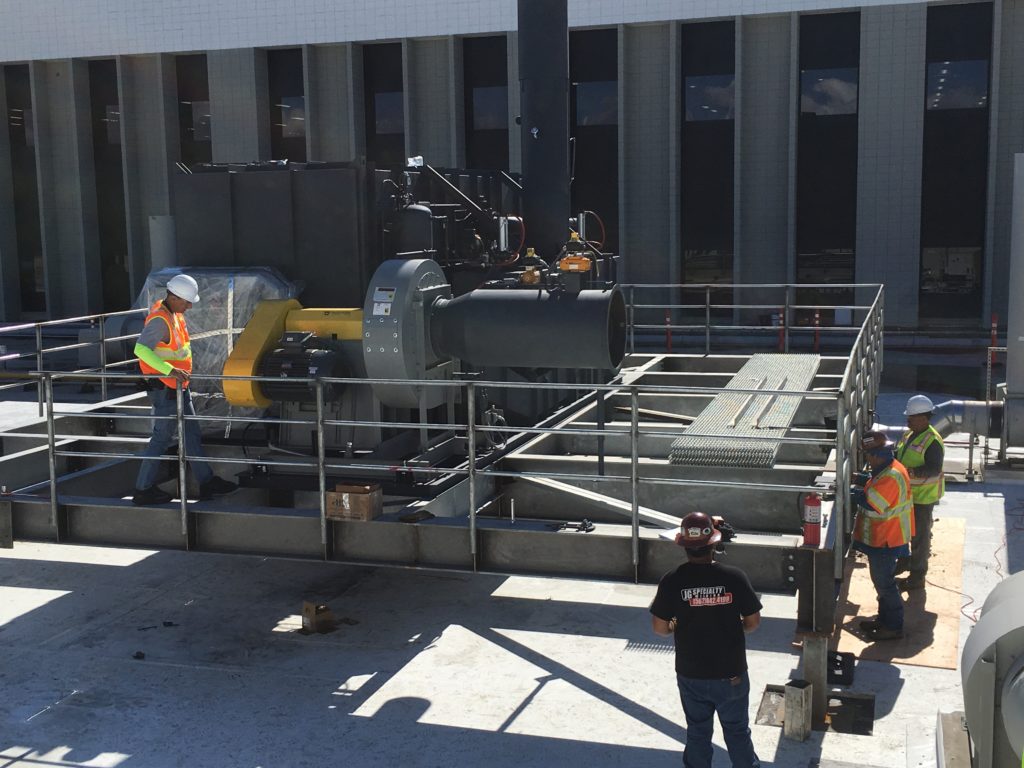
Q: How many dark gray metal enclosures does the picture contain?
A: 1